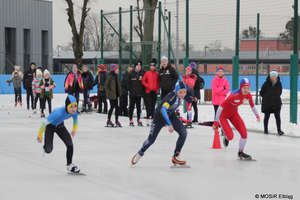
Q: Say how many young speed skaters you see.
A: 3